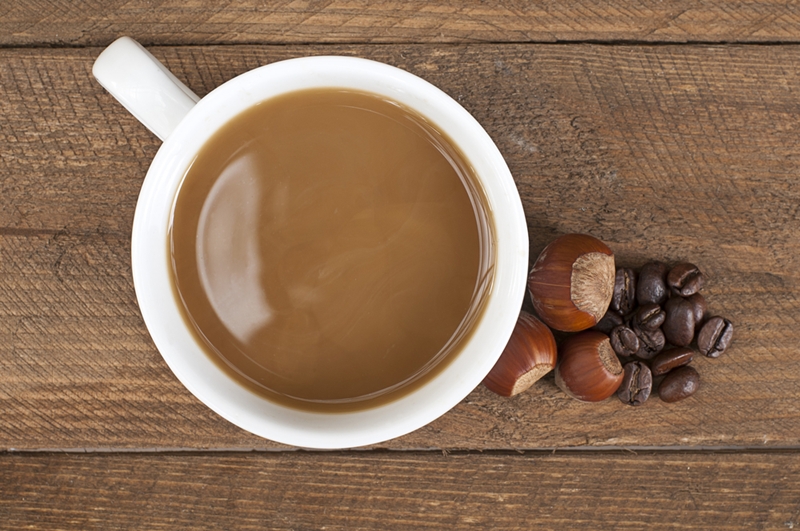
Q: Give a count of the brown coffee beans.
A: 13